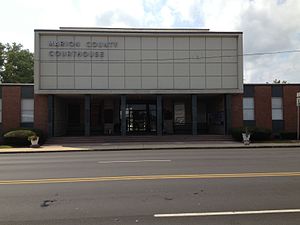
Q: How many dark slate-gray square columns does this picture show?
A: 6